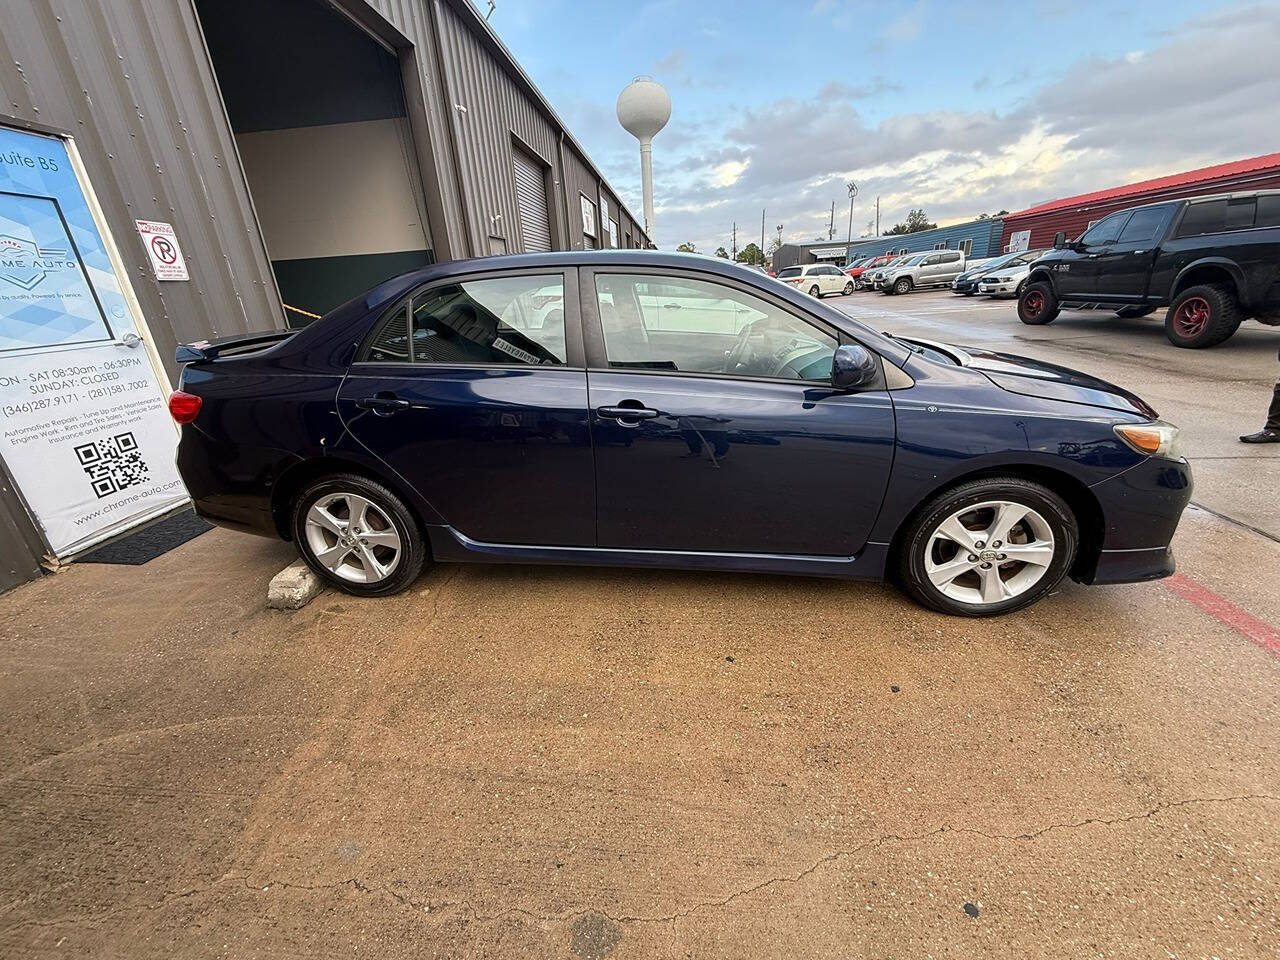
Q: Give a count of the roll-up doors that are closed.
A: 1